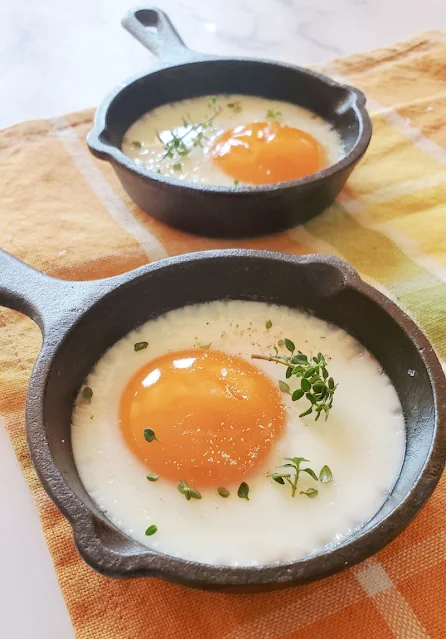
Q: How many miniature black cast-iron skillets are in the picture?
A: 2